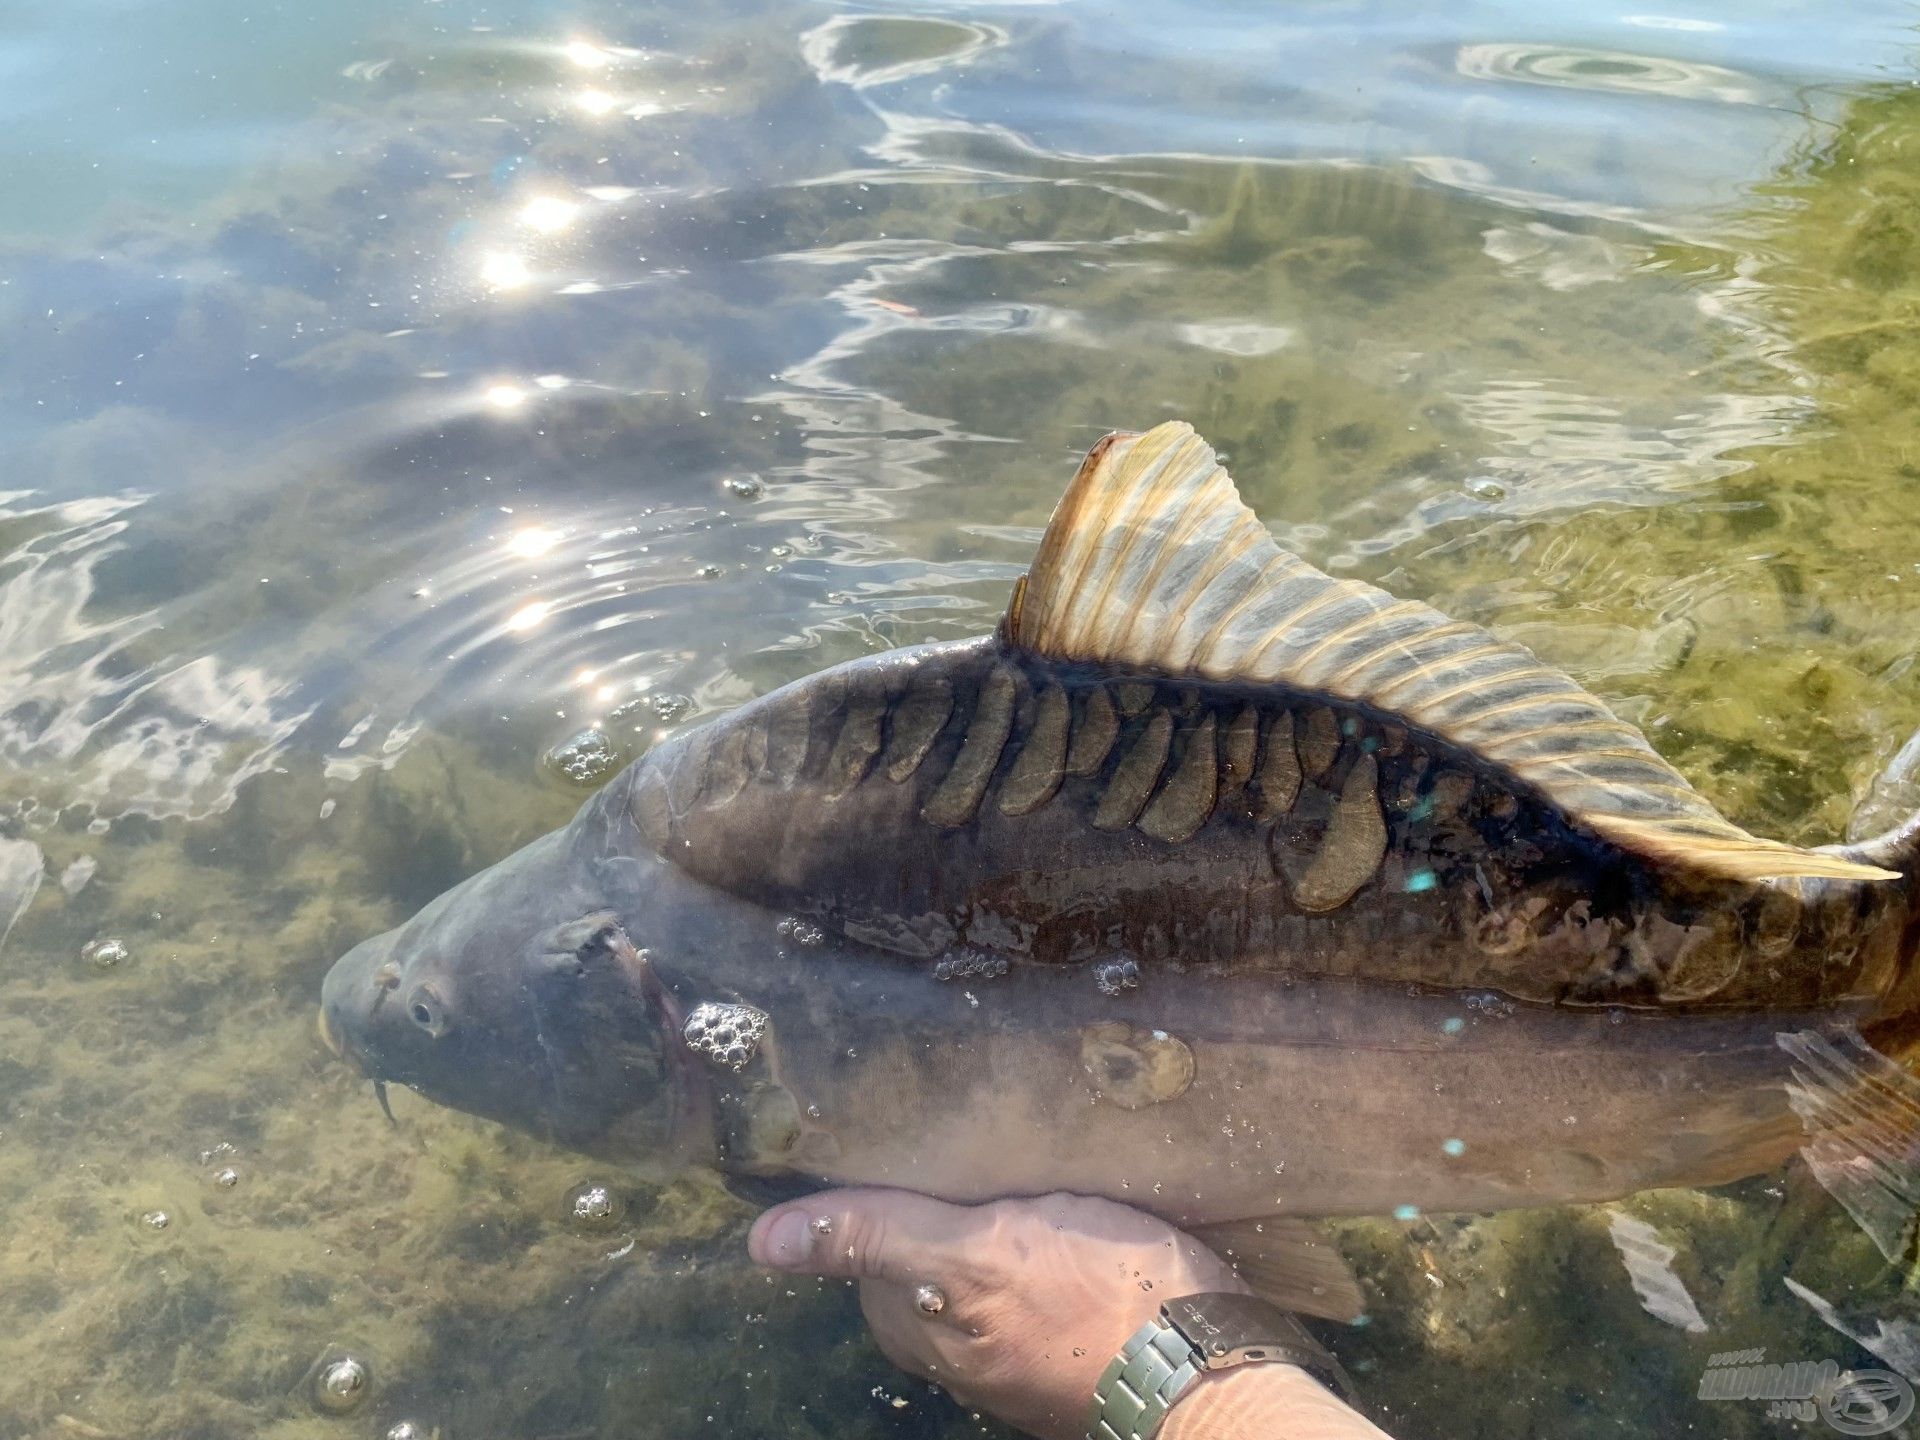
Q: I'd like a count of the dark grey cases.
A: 1